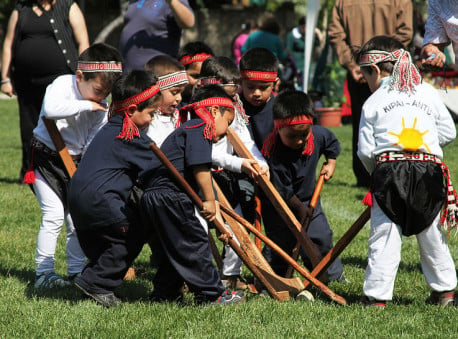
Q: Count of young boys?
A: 9